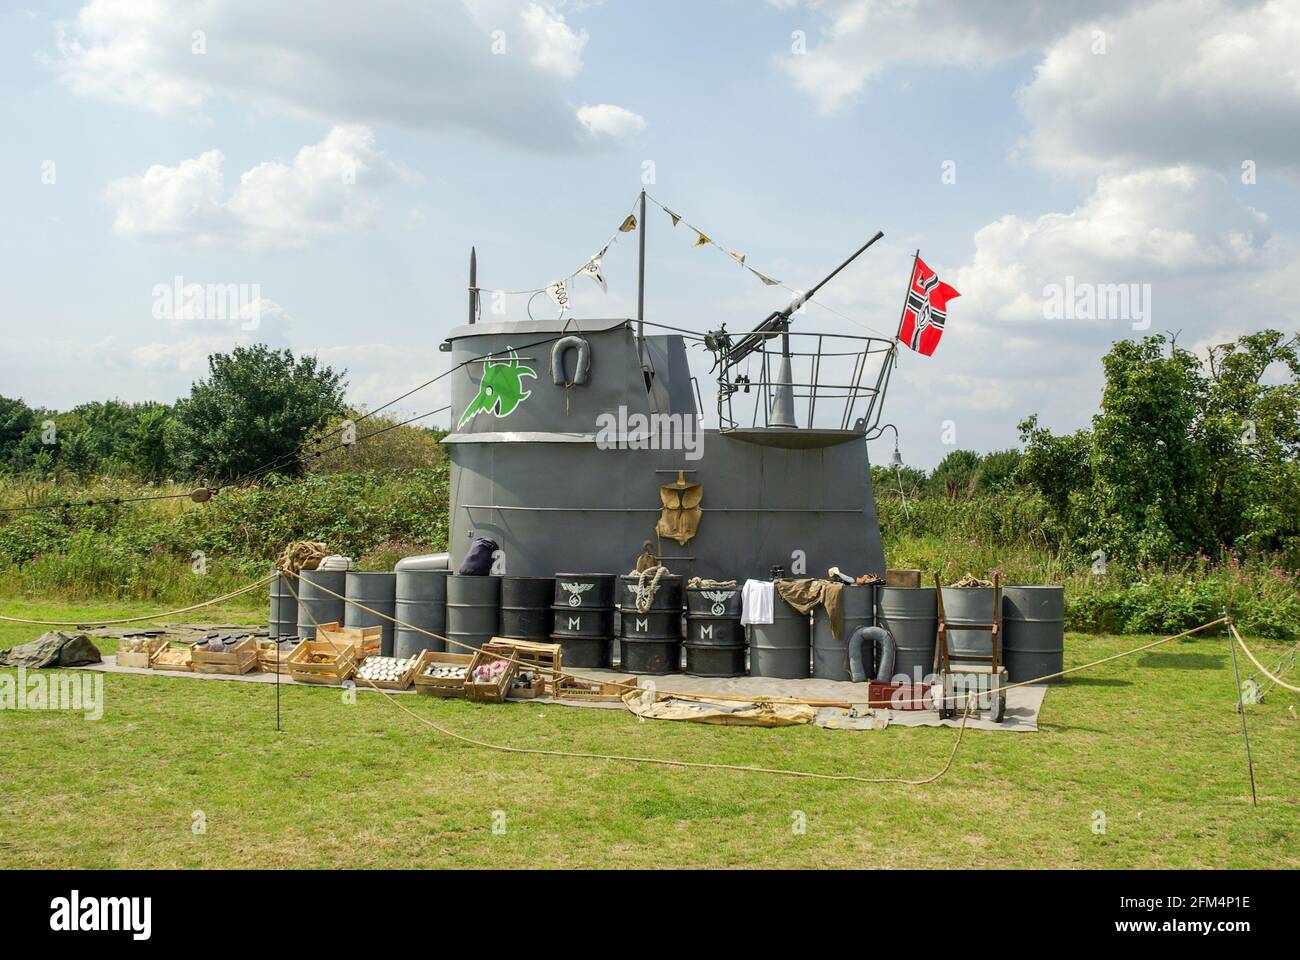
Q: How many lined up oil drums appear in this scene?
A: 14